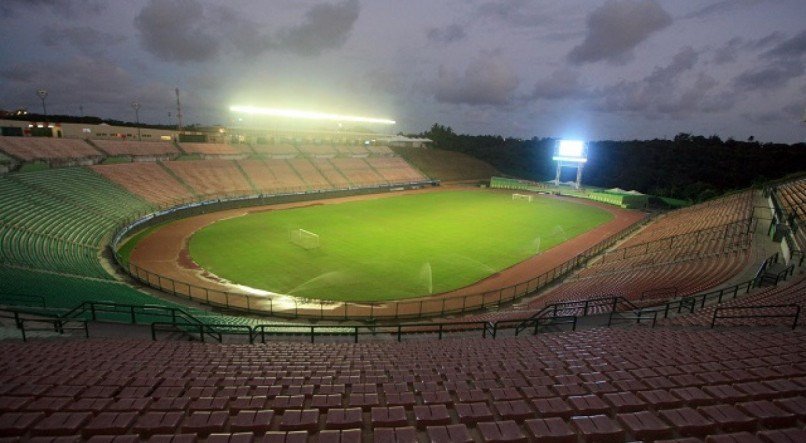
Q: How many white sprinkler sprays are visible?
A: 5